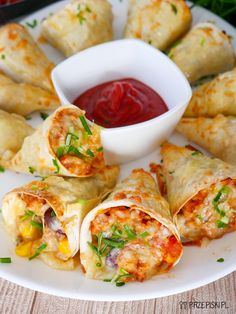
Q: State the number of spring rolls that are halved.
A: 4